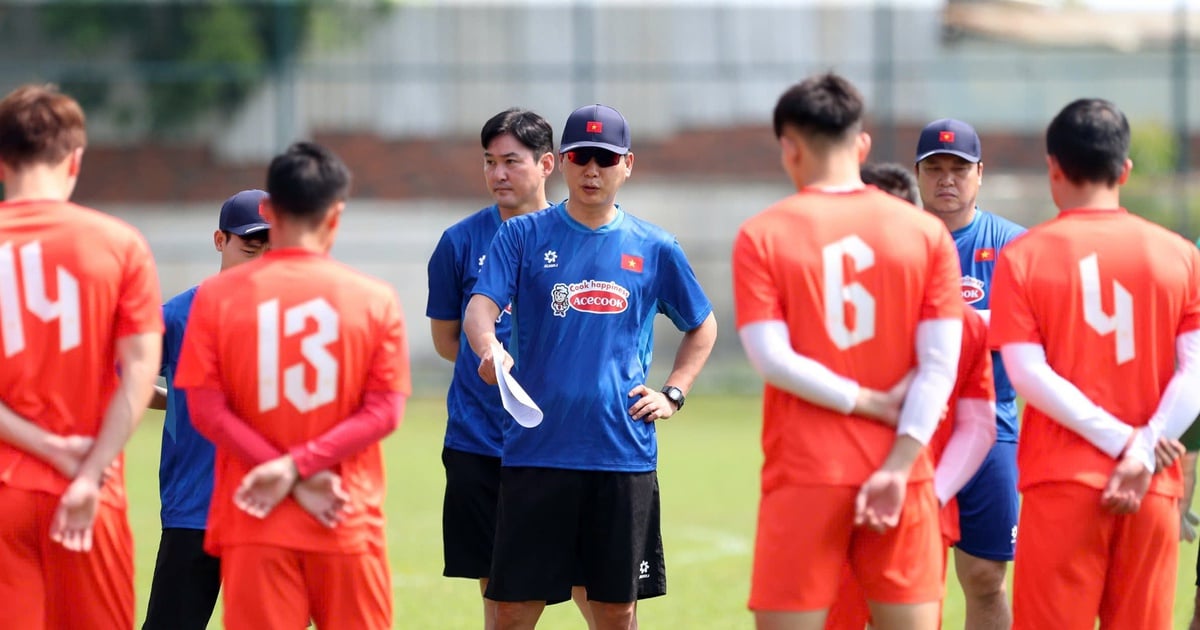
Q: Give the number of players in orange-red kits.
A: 5